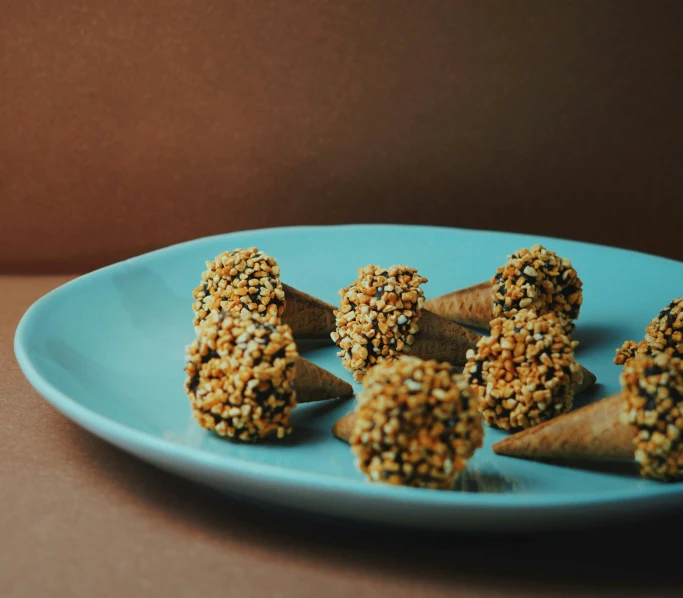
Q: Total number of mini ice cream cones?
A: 8